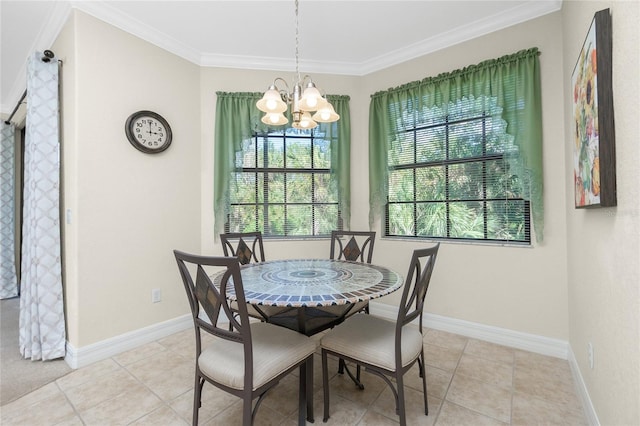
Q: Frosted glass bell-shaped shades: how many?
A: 5